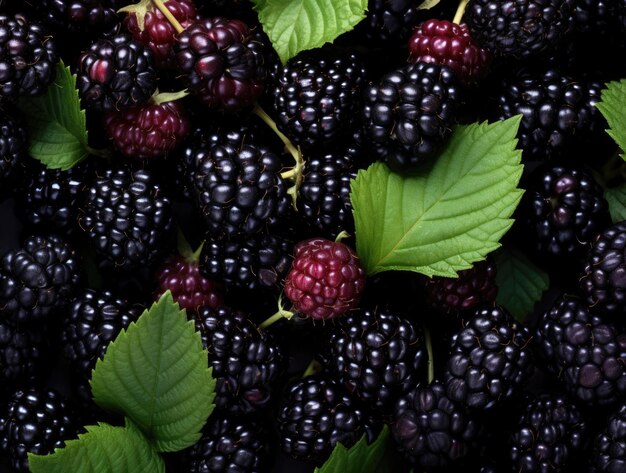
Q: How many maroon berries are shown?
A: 6